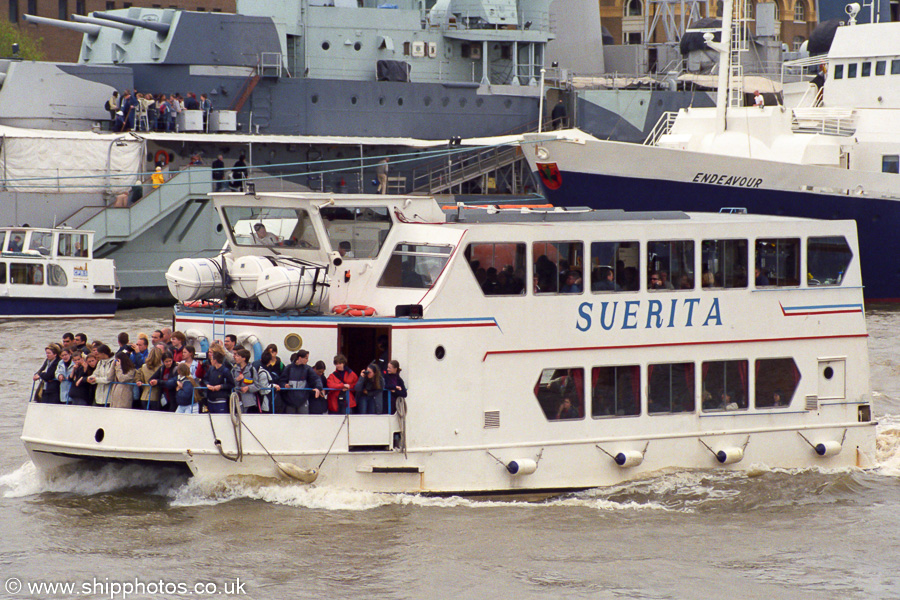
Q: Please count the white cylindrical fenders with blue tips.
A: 4